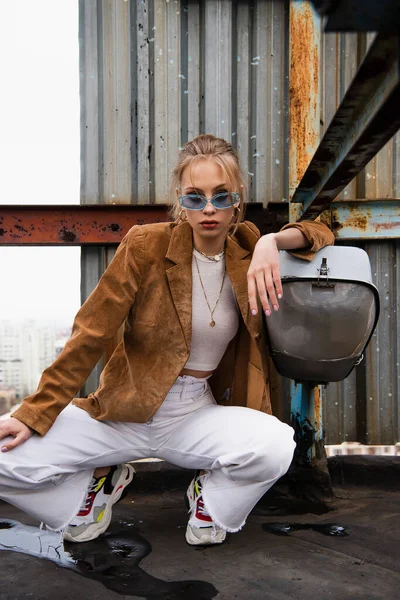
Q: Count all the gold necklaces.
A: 2